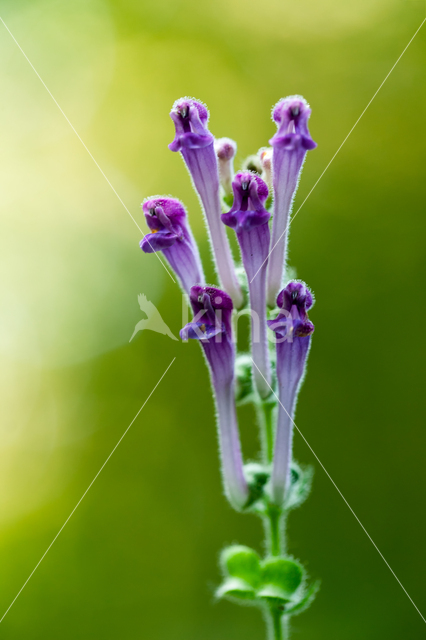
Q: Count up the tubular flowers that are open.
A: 6